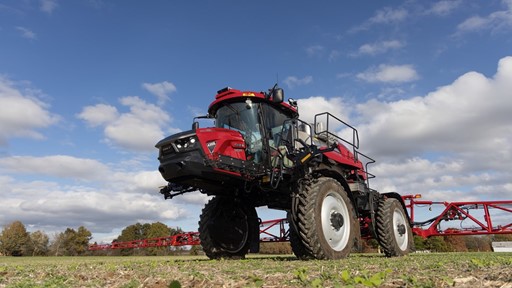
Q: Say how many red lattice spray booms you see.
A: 2